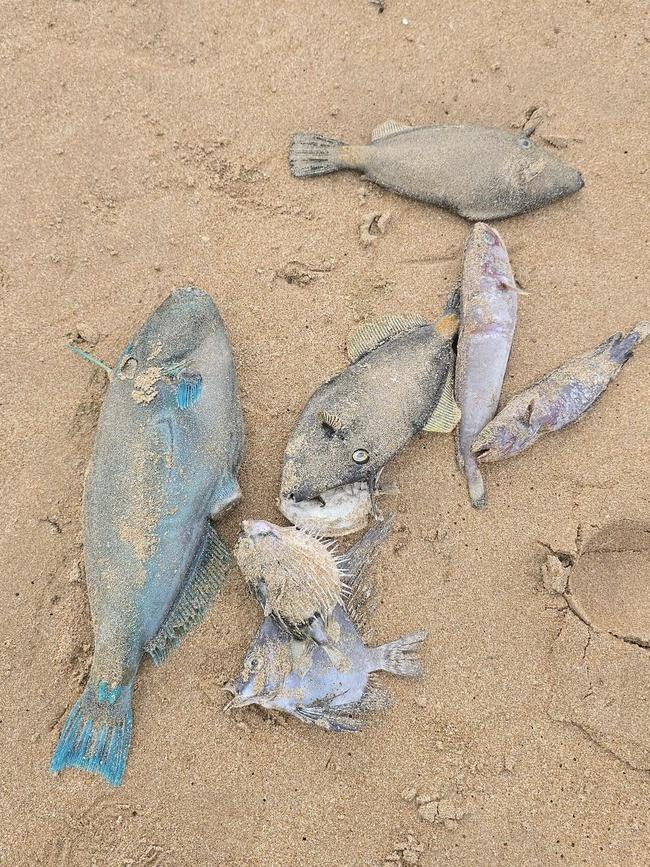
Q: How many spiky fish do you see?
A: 1